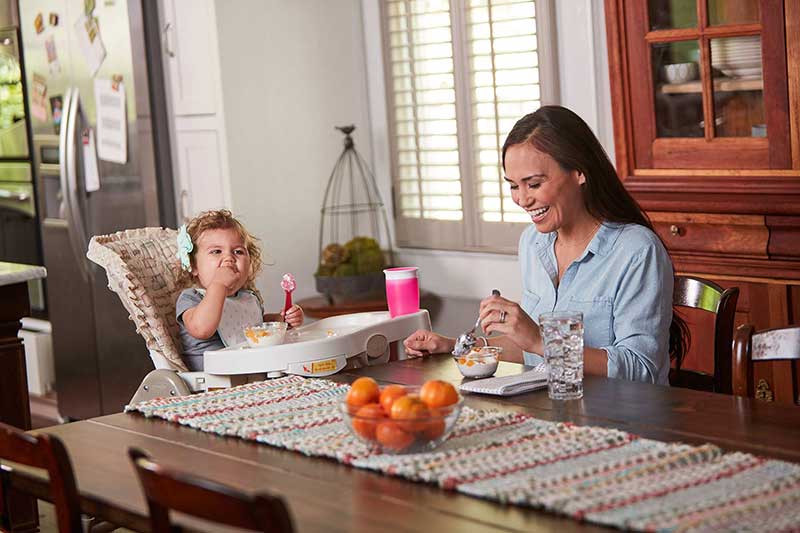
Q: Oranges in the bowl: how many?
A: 7